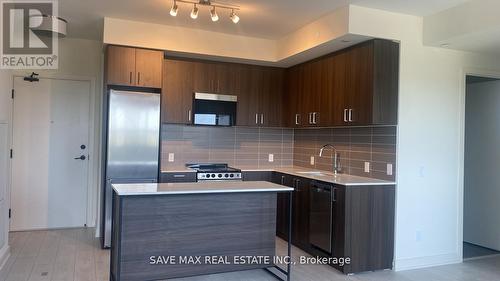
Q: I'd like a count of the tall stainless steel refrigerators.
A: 1